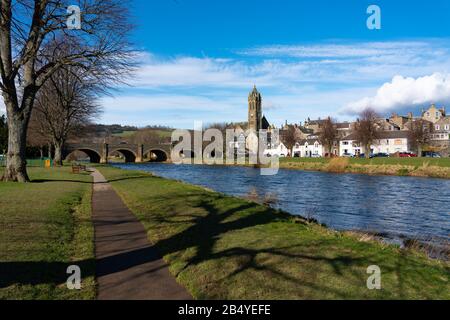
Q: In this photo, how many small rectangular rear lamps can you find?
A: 0